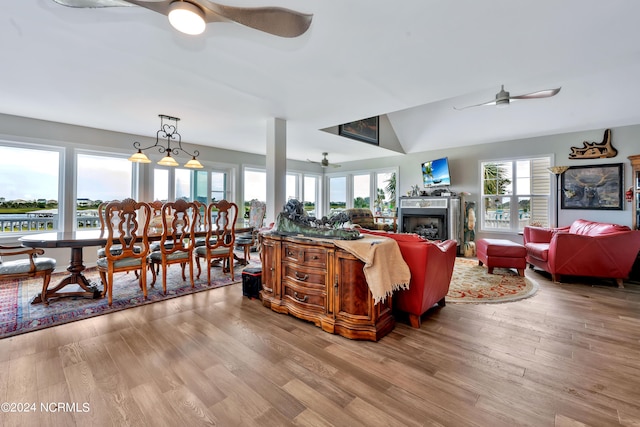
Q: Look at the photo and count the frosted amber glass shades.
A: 3